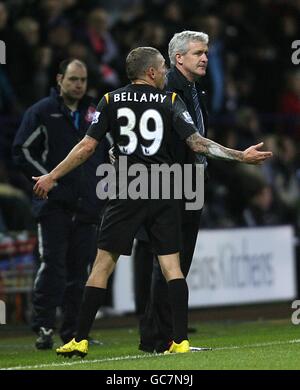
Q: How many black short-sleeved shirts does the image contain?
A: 1